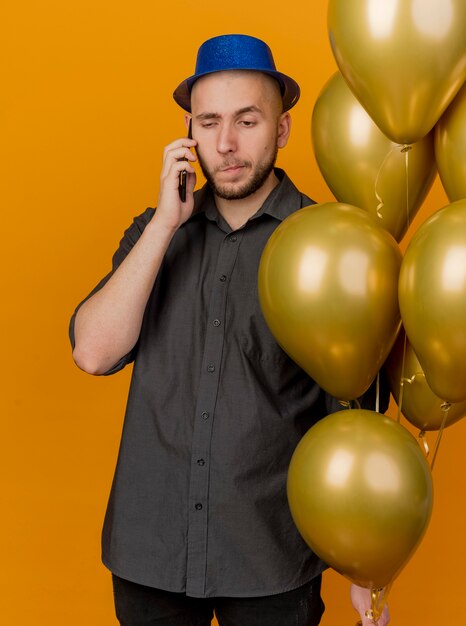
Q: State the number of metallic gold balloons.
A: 7